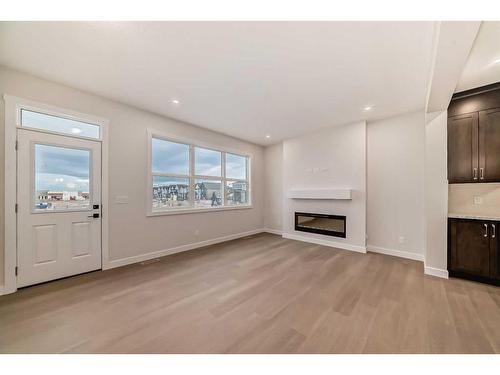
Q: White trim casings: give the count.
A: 2